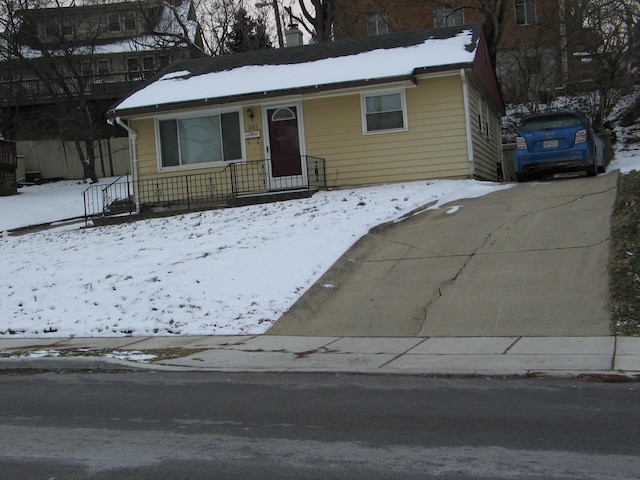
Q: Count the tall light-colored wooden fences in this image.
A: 1